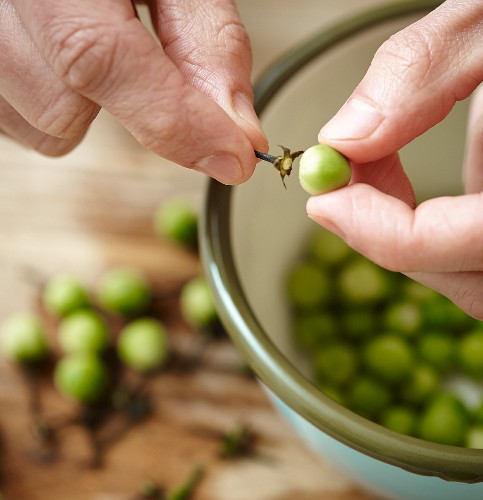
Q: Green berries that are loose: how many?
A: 8